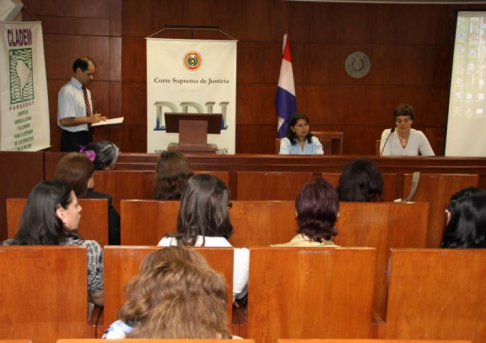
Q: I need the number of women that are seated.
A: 11